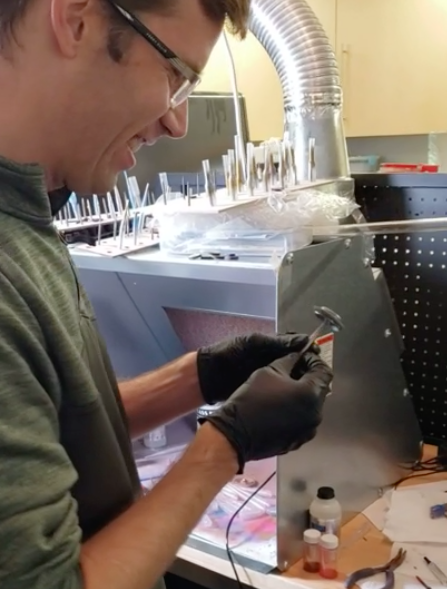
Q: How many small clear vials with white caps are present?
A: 2